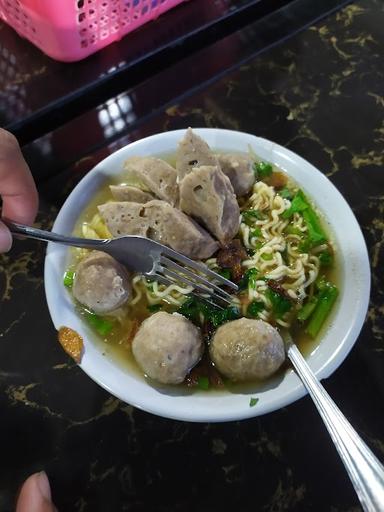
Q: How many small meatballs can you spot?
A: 4